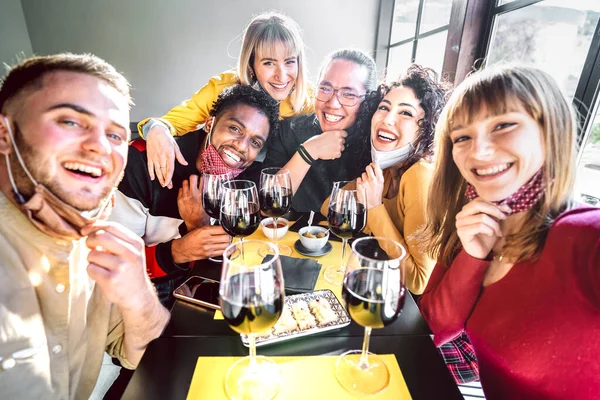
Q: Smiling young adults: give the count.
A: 6